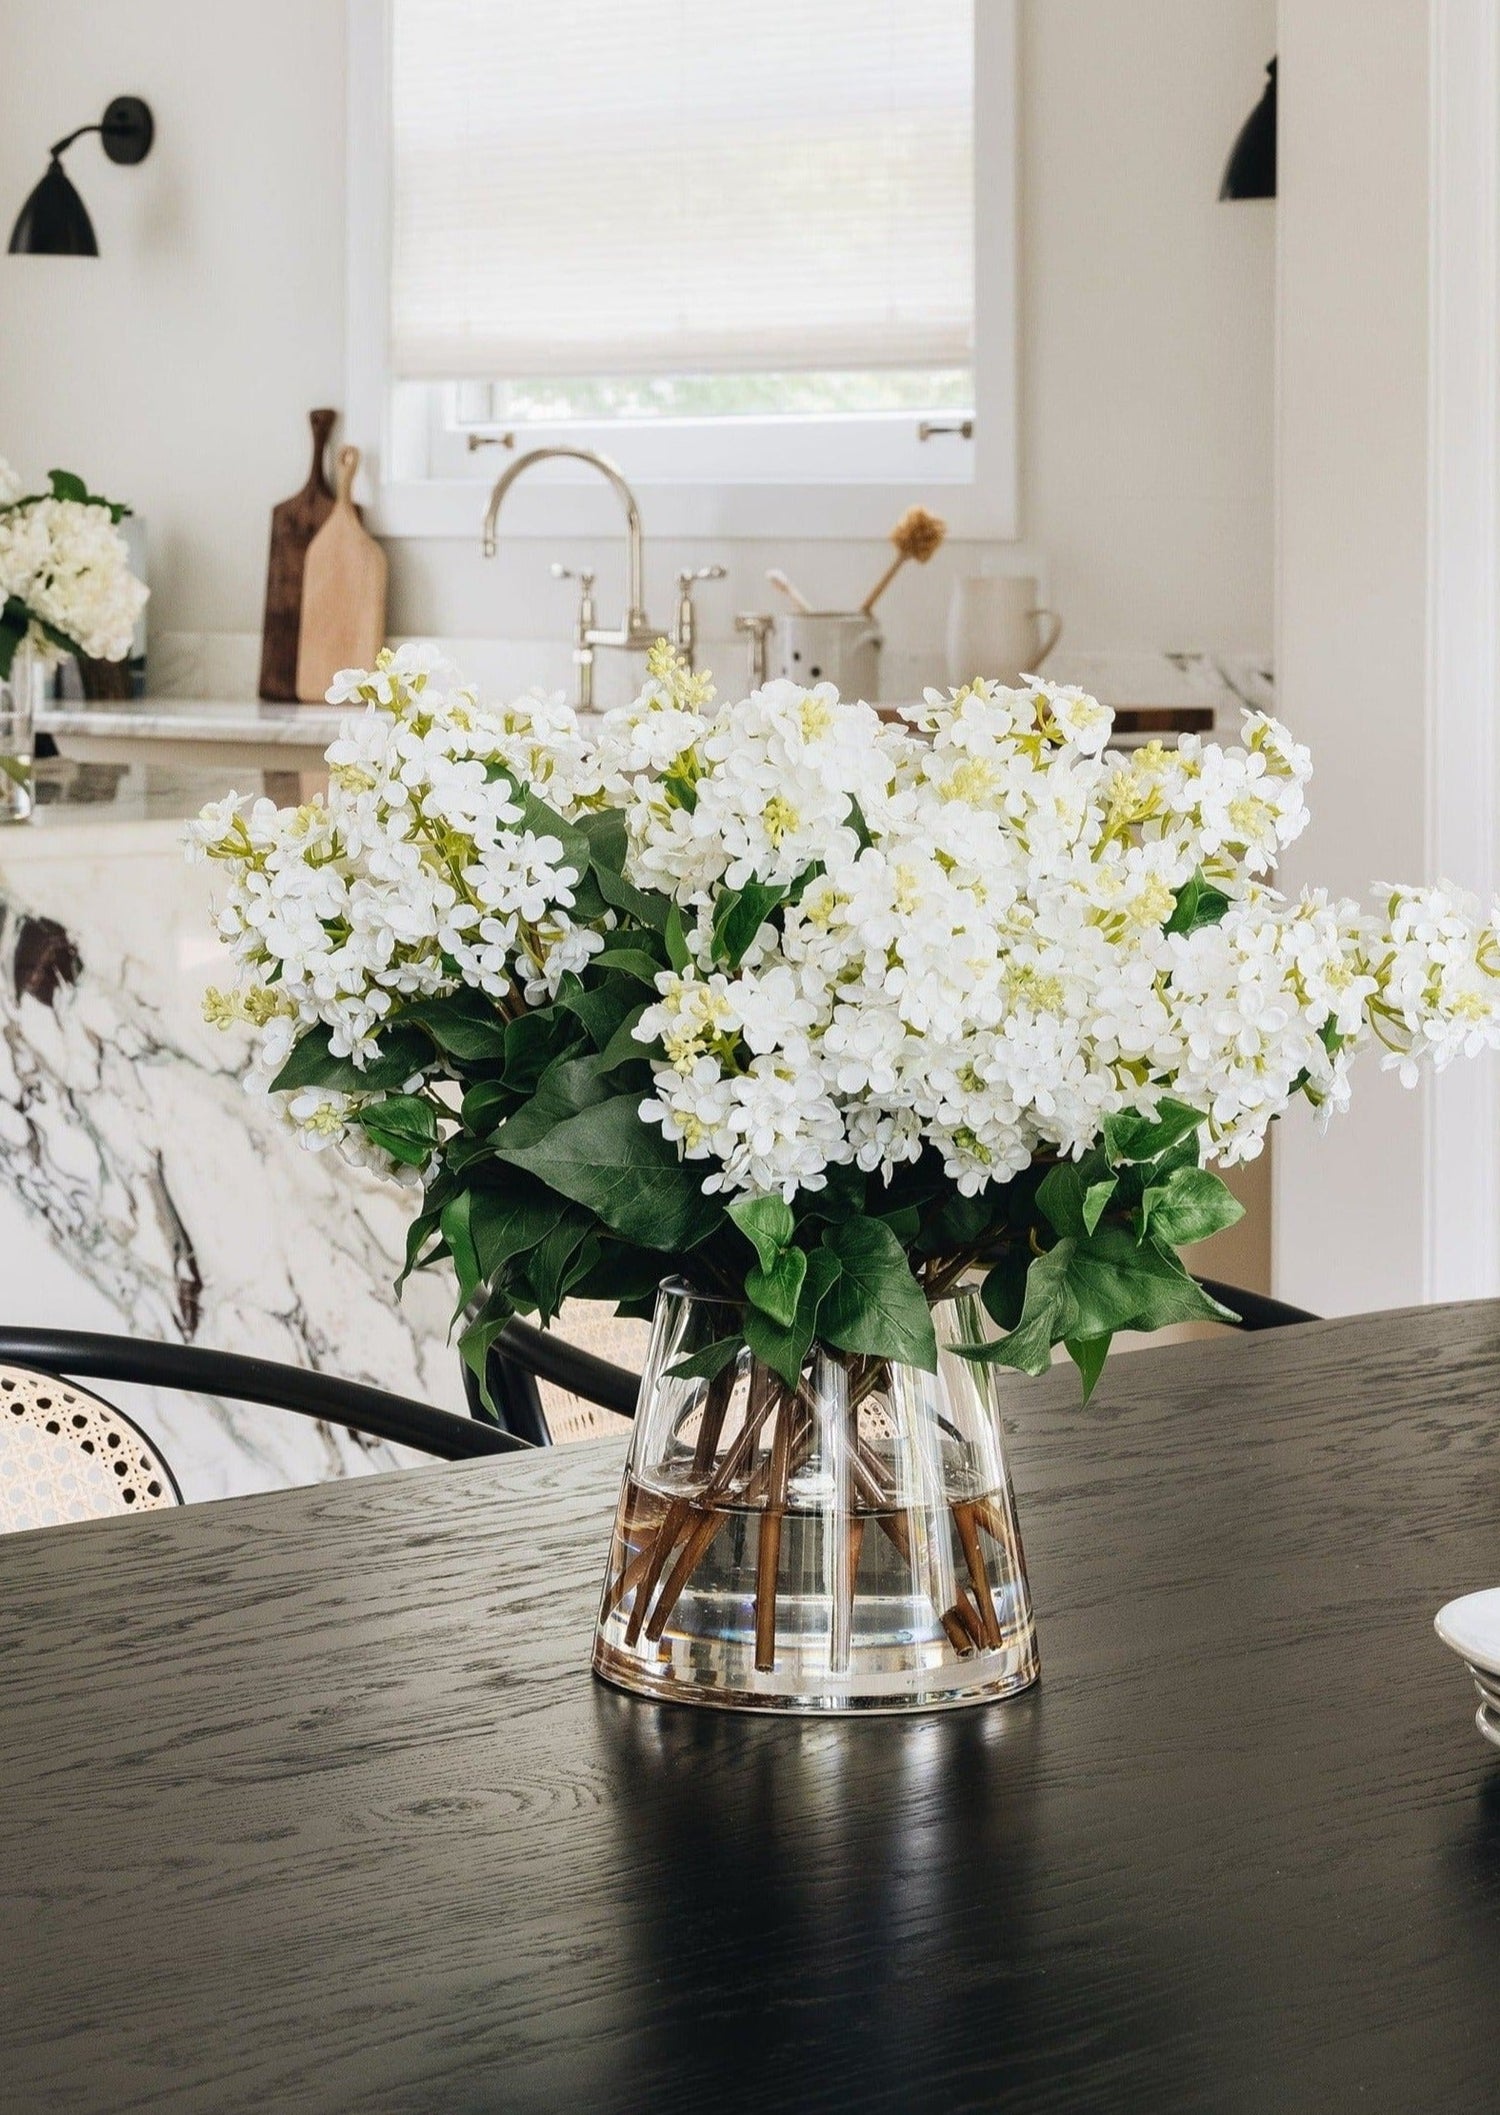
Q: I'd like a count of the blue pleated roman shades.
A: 0